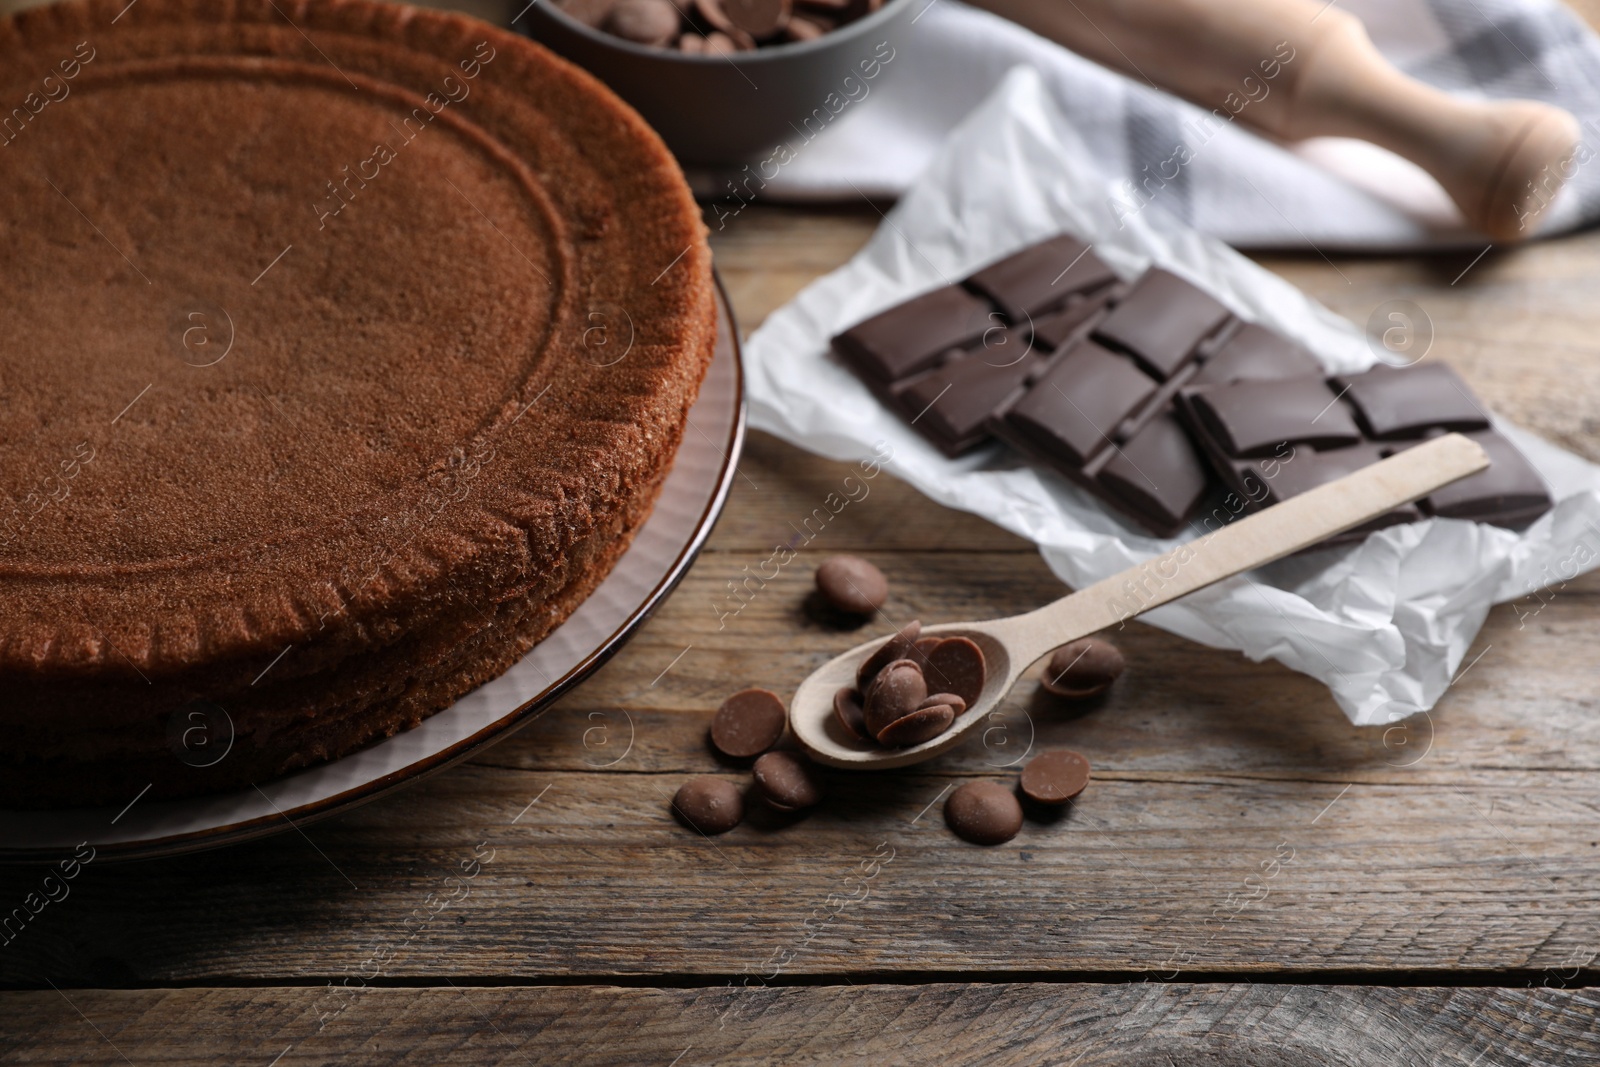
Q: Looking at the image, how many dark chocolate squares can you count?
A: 12